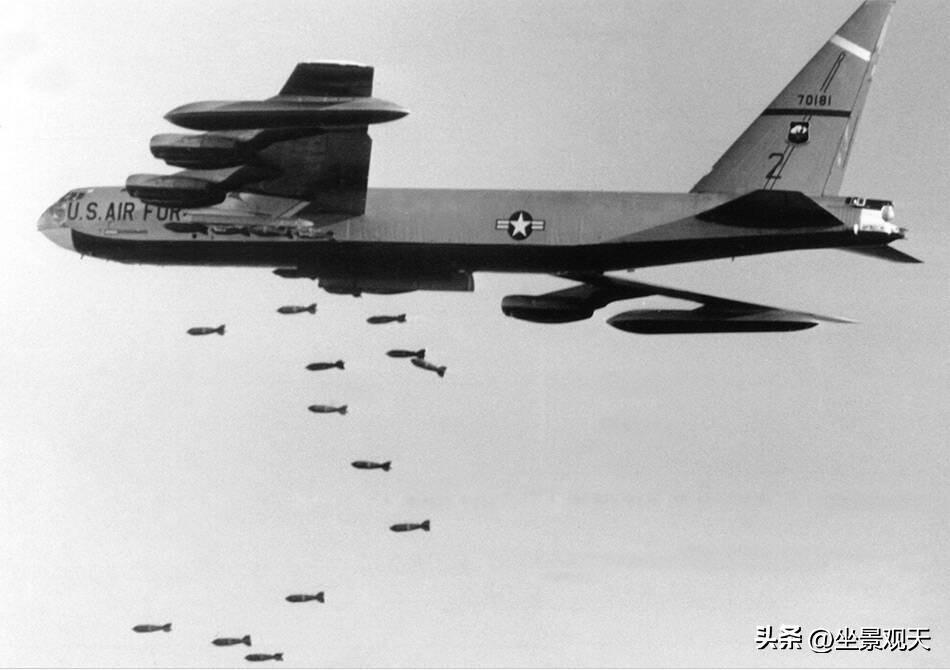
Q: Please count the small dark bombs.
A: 13